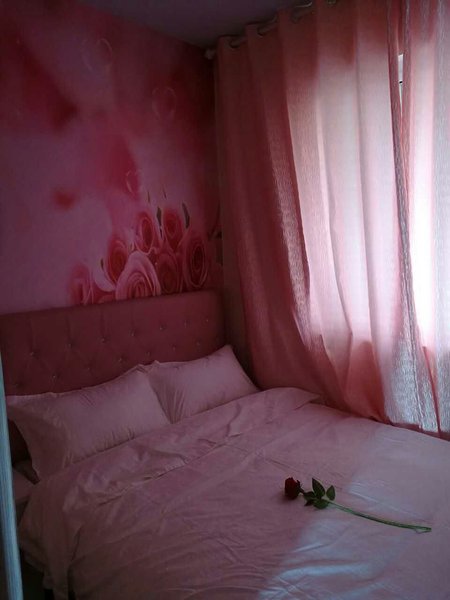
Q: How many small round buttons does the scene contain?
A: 14